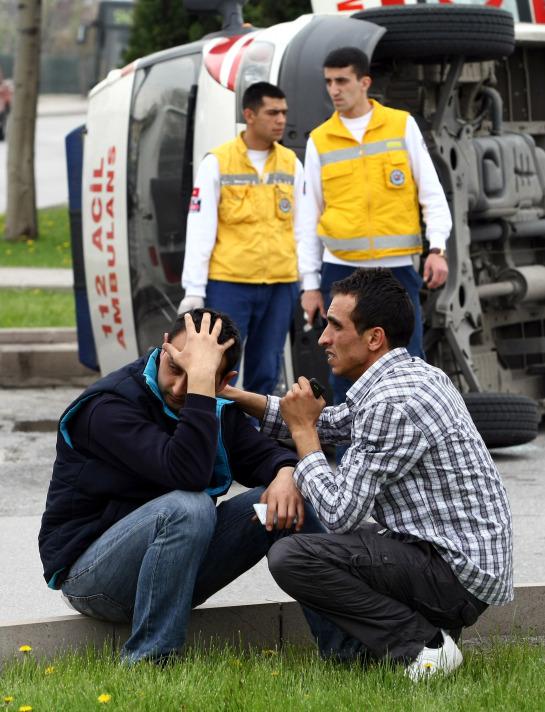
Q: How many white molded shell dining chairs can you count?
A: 0